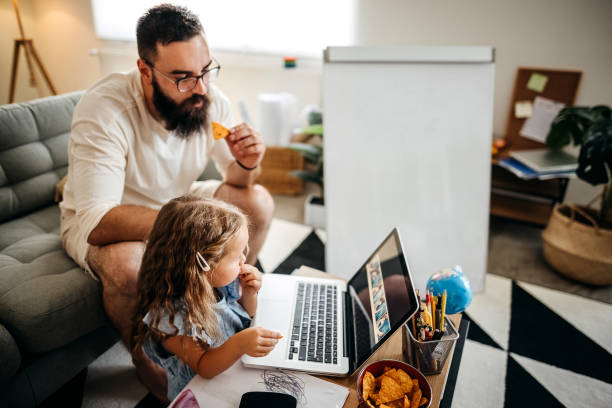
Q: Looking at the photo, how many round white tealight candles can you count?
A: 0